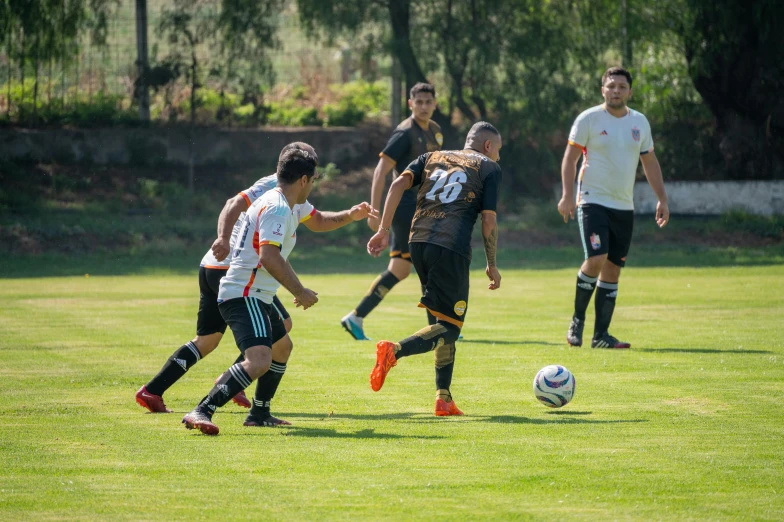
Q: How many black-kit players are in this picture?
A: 2